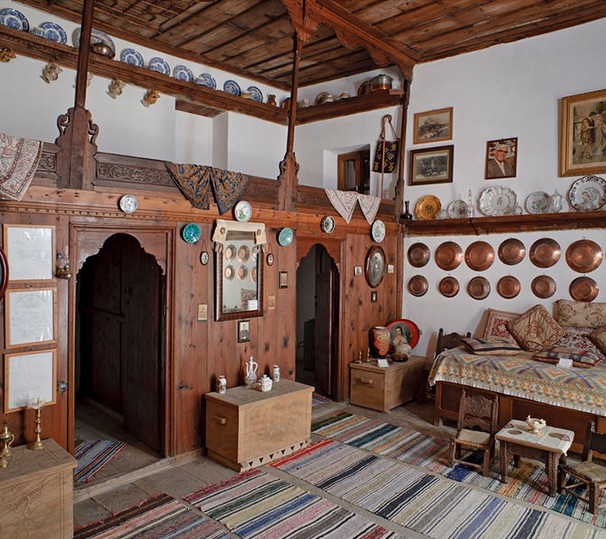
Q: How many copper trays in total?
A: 12